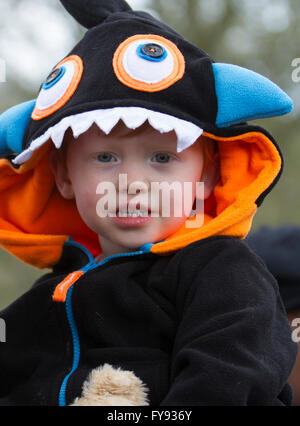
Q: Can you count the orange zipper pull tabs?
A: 1